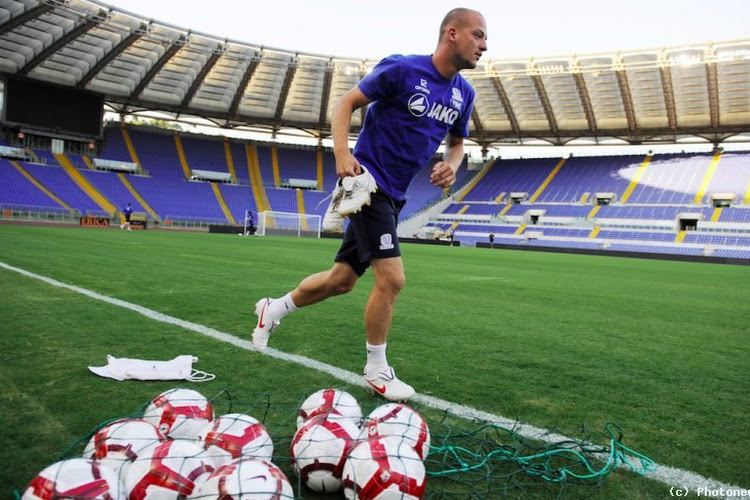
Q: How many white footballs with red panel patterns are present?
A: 10